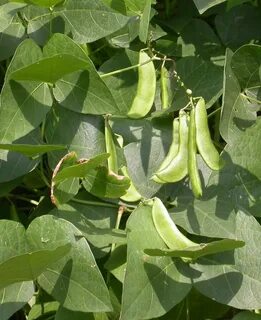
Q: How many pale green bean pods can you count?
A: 9